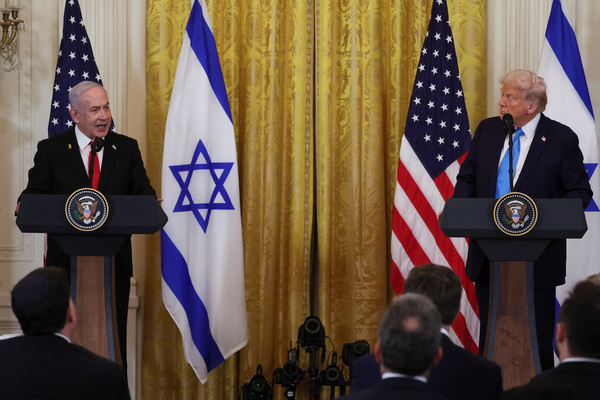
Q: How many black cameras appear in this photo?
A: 5